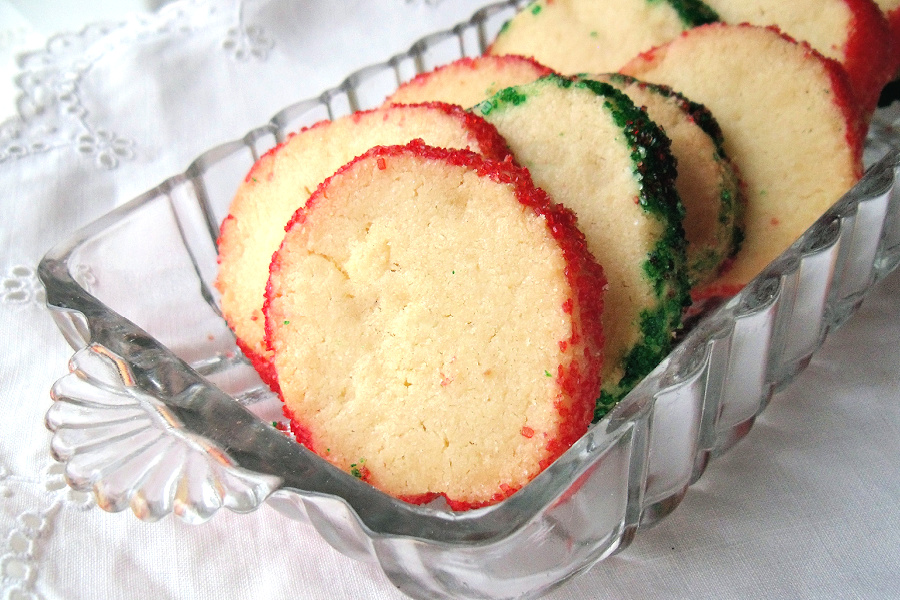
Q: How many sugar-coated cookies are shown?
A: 9